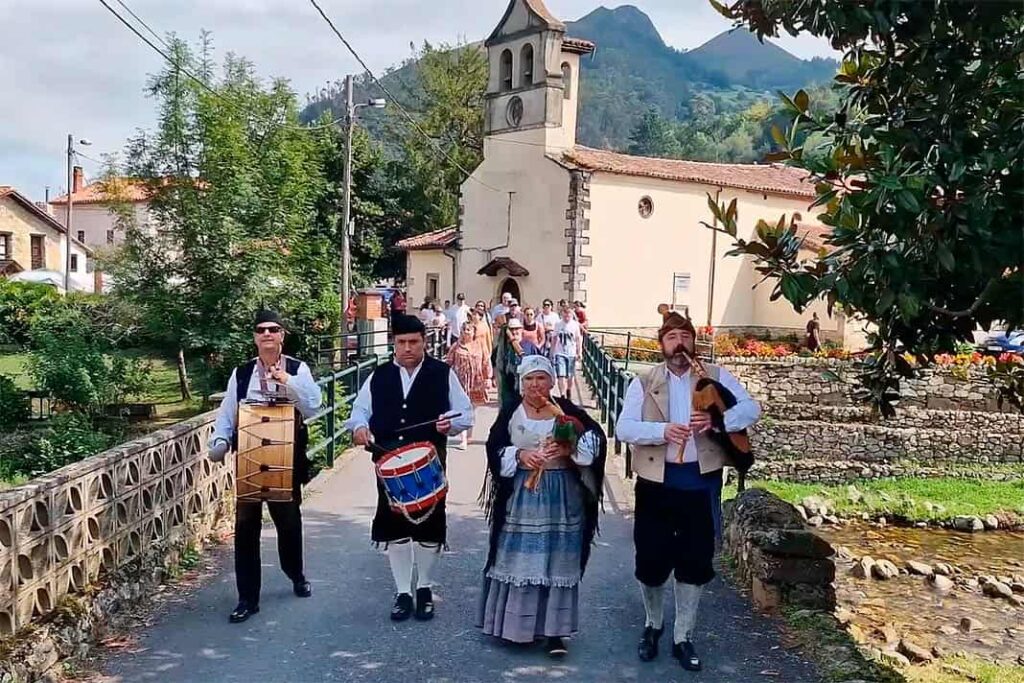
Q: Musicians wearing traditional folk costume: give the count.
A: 4